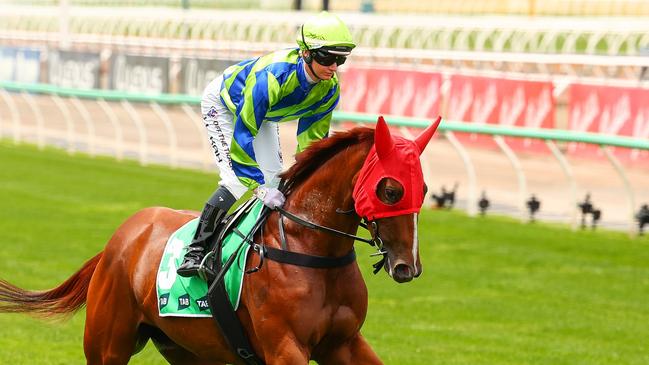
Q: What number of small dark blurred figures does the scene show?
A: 5